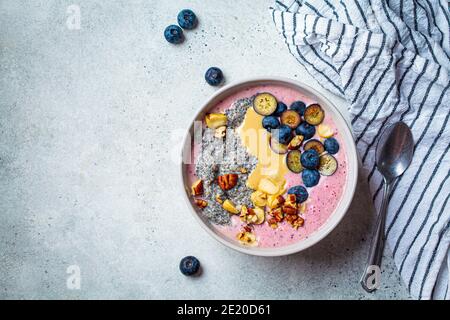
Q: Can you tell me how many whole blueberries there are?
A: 13